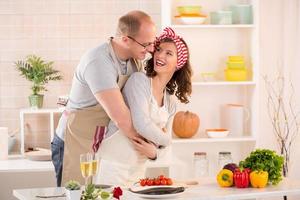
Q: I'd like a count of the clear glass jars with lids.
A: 2